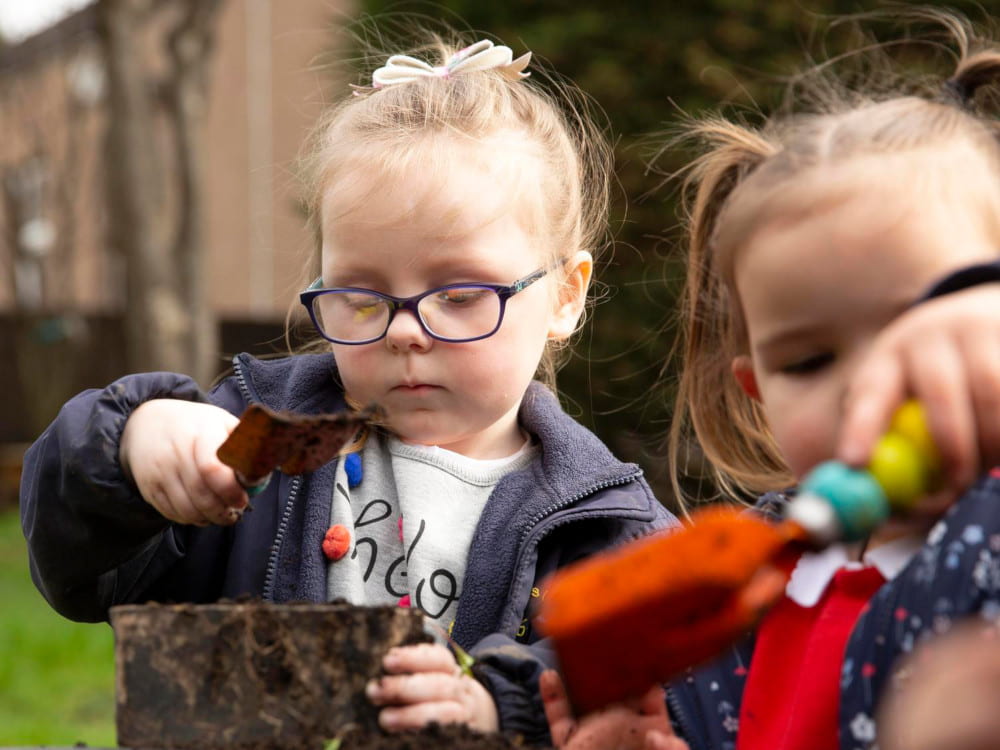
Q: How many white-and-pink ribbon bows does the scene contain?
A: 1